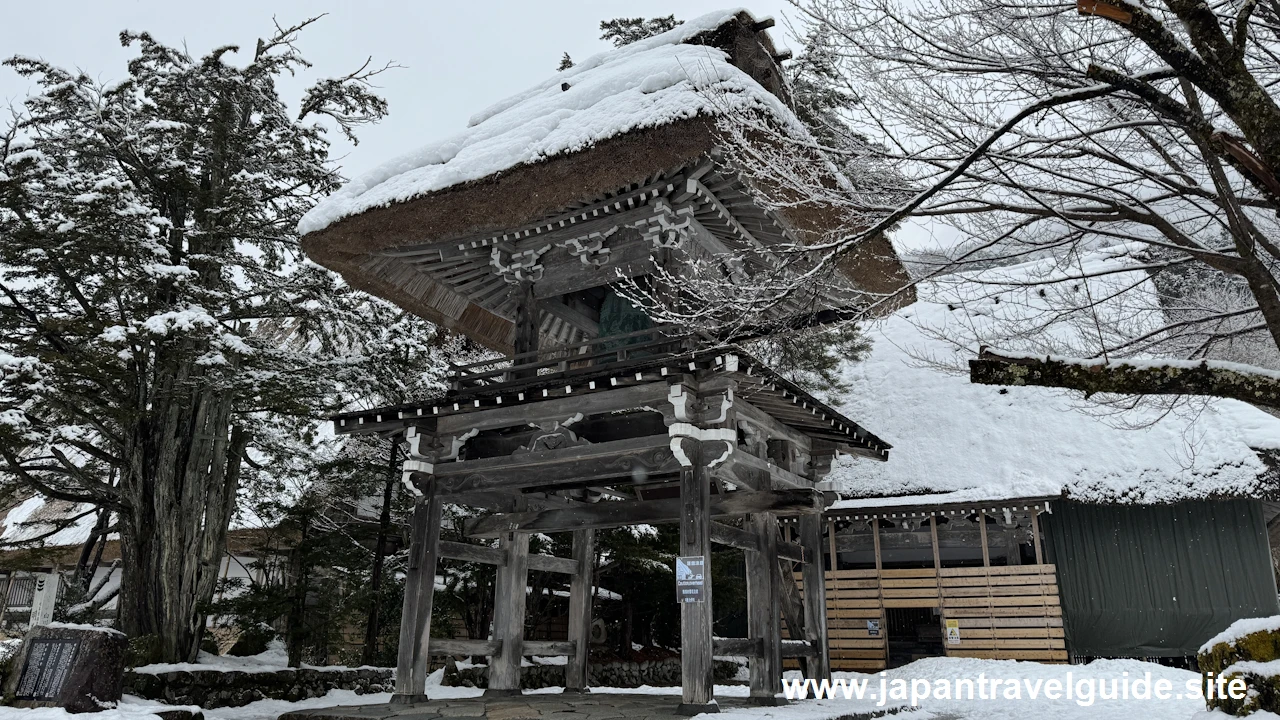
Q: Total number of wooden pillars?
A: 6